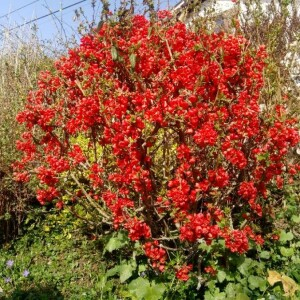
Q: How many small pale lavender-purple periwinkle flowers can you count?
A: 3